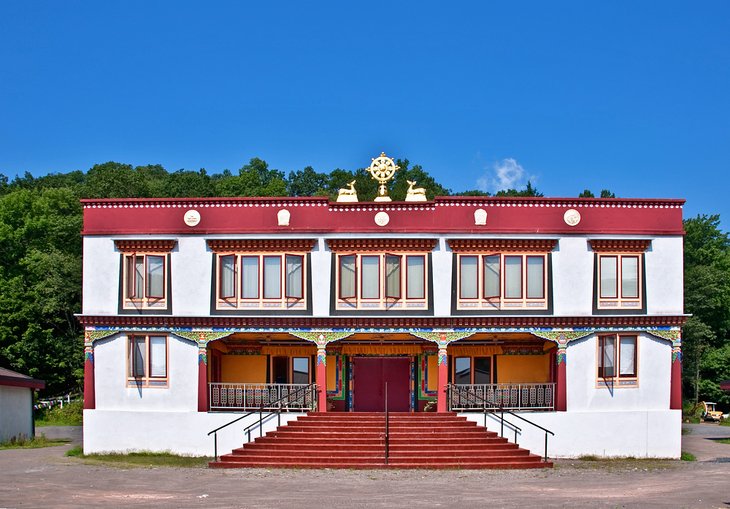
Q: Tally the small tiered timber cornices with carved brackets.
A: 5